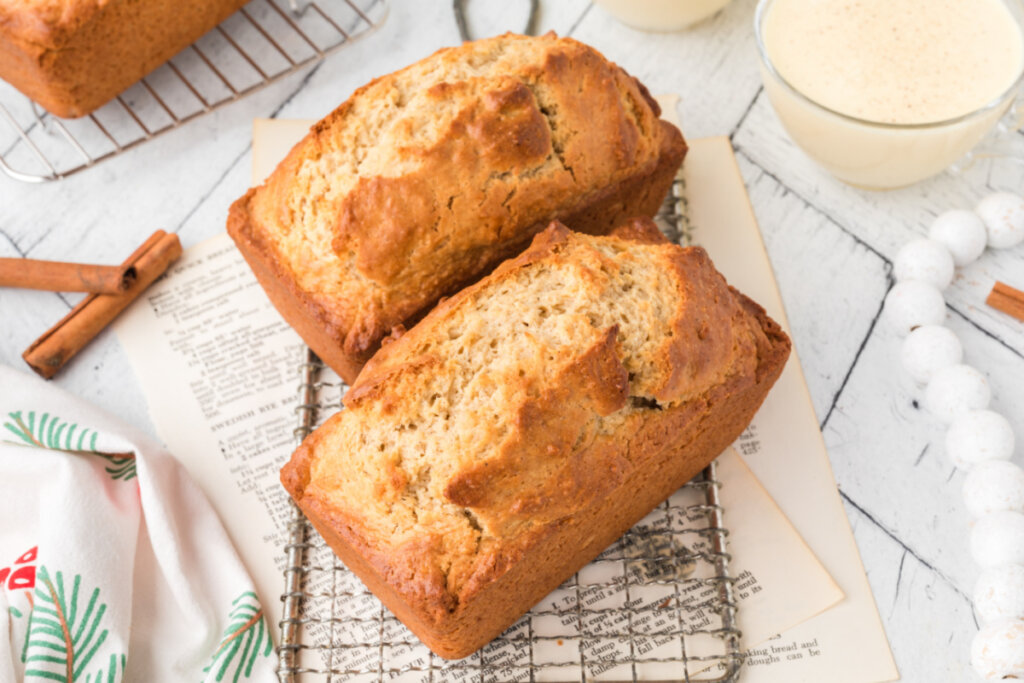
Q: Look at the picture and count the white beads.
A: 11